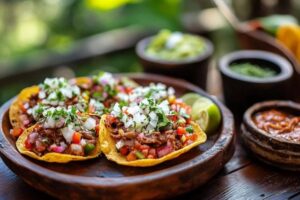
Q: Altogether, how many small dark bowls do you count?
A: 3